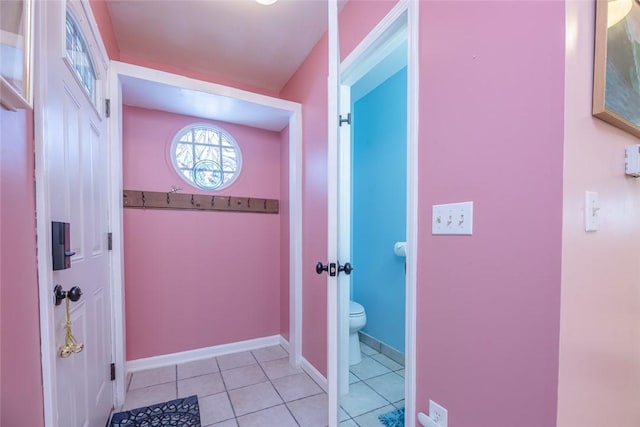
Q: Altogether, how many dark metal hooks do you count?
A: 7